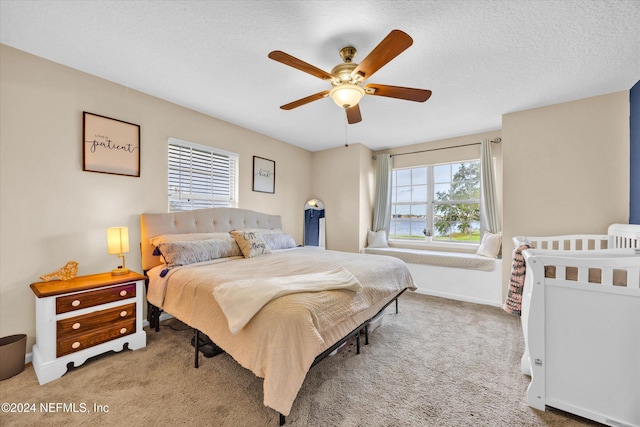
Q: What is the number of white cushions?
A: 2